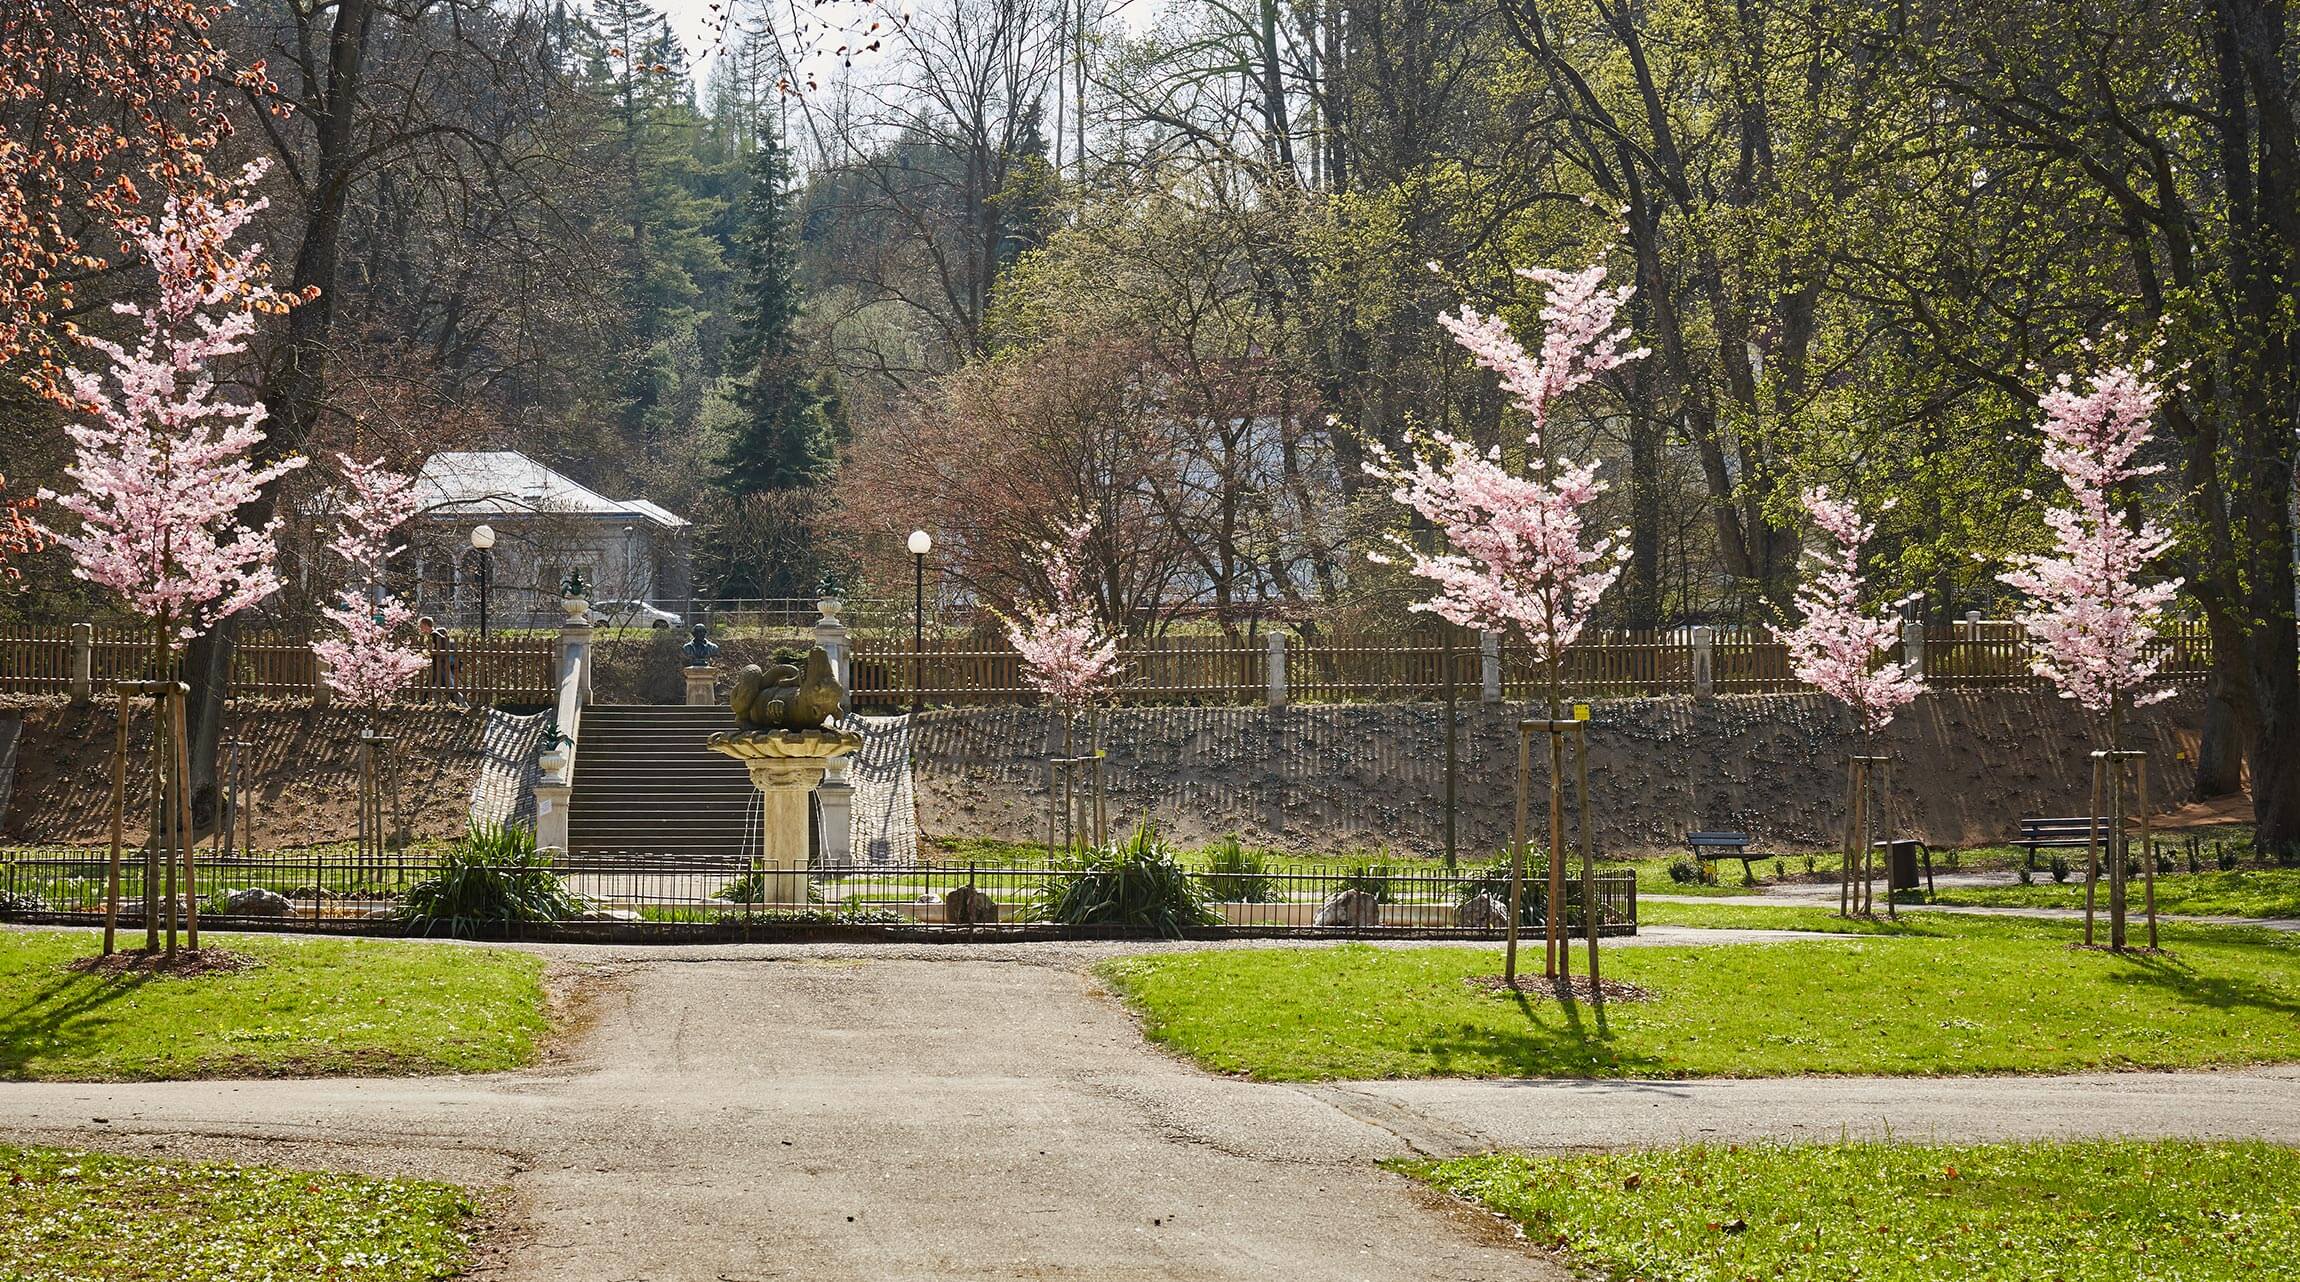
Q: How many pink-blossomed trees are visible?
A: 6